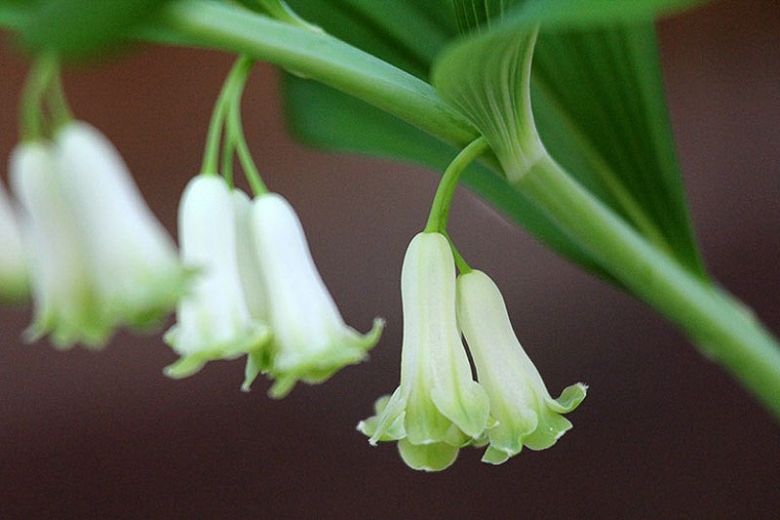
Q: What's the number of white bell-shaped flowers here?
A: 8